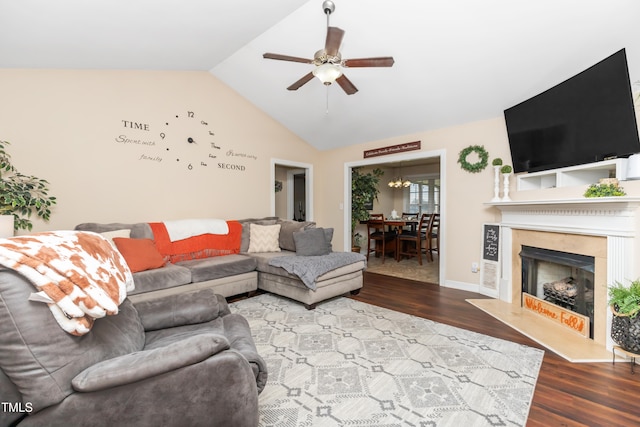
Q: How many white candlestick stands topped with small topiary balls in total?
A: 2